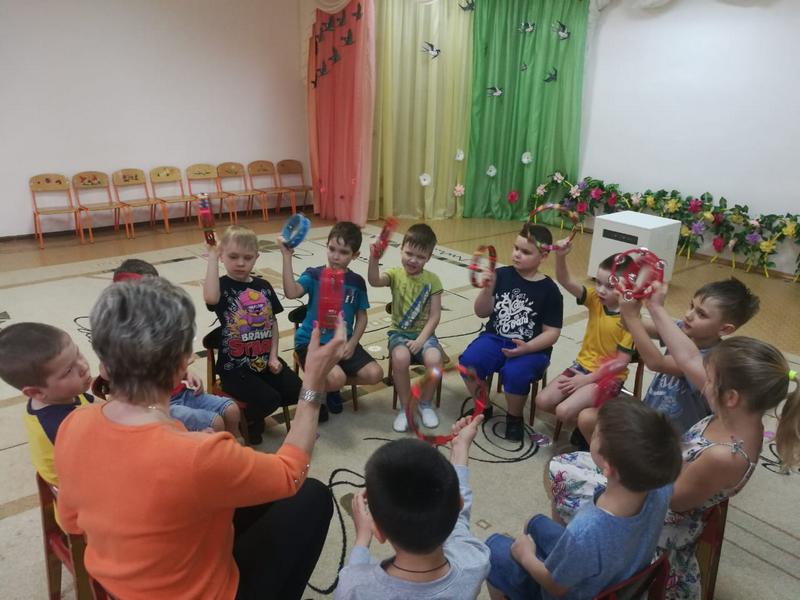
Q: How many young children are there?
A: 11